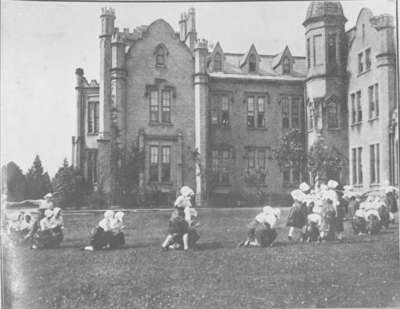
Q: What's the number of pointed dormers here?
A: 3